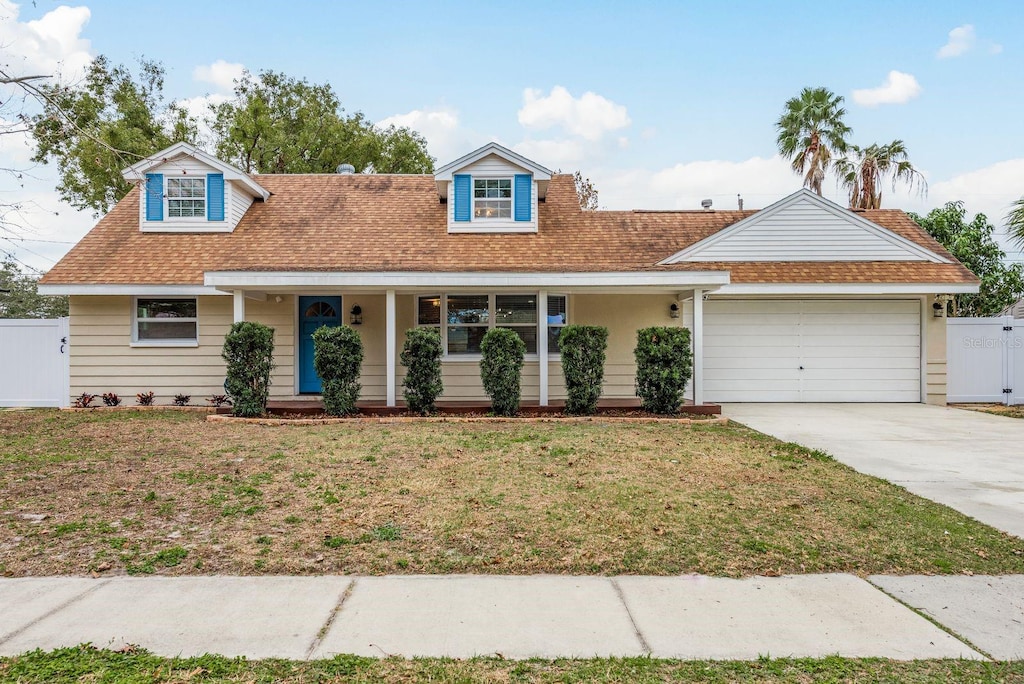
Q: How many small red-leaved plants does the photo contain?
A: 5